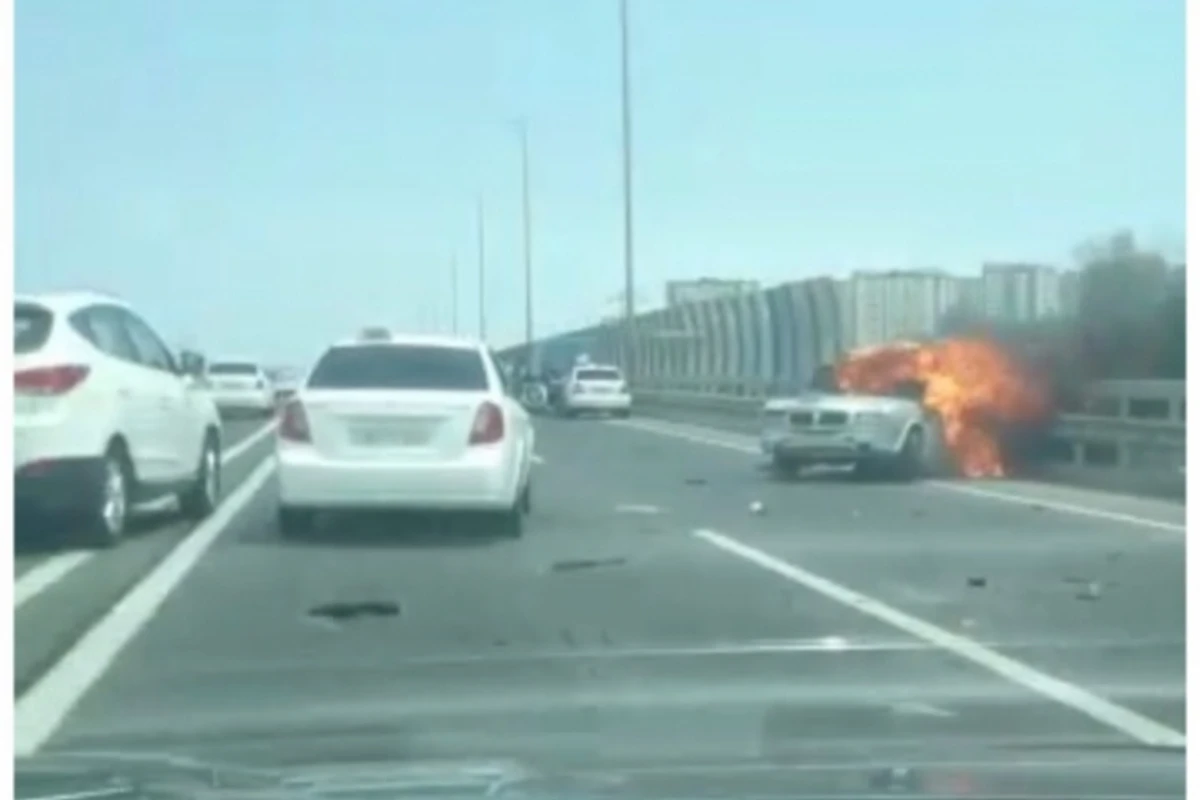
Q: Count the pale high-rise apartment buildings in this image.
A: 3